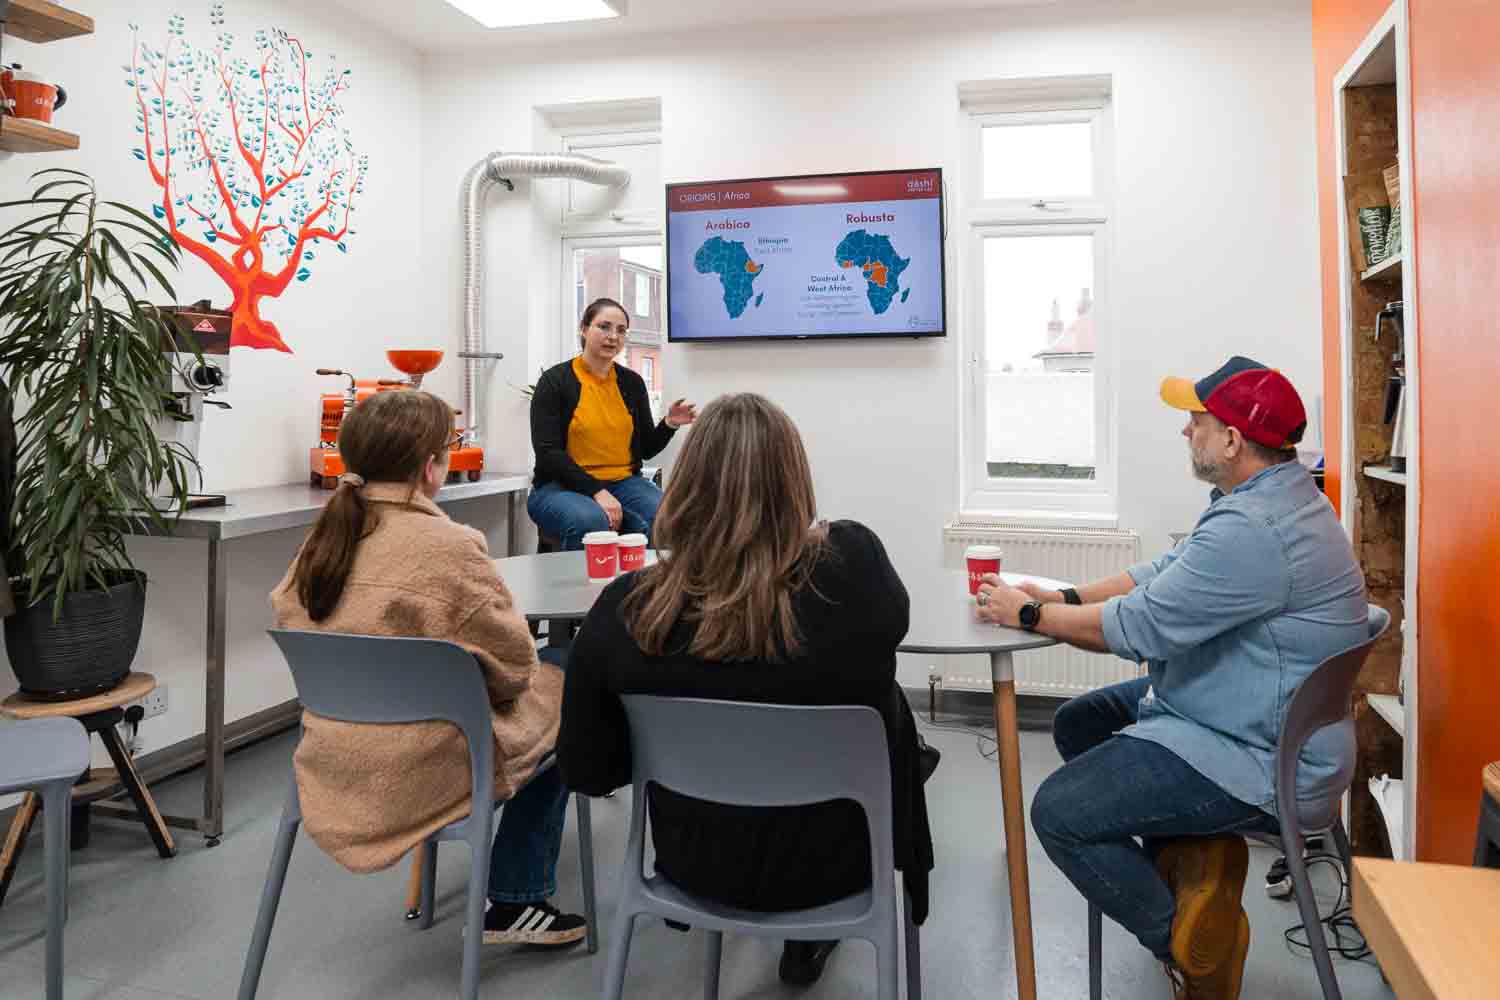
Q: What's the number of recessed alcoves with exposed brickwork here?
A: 1